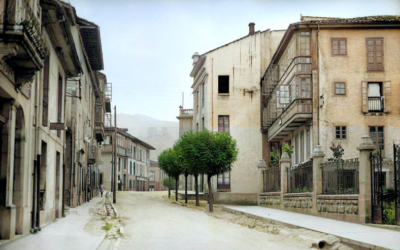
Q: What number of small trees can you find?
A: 5